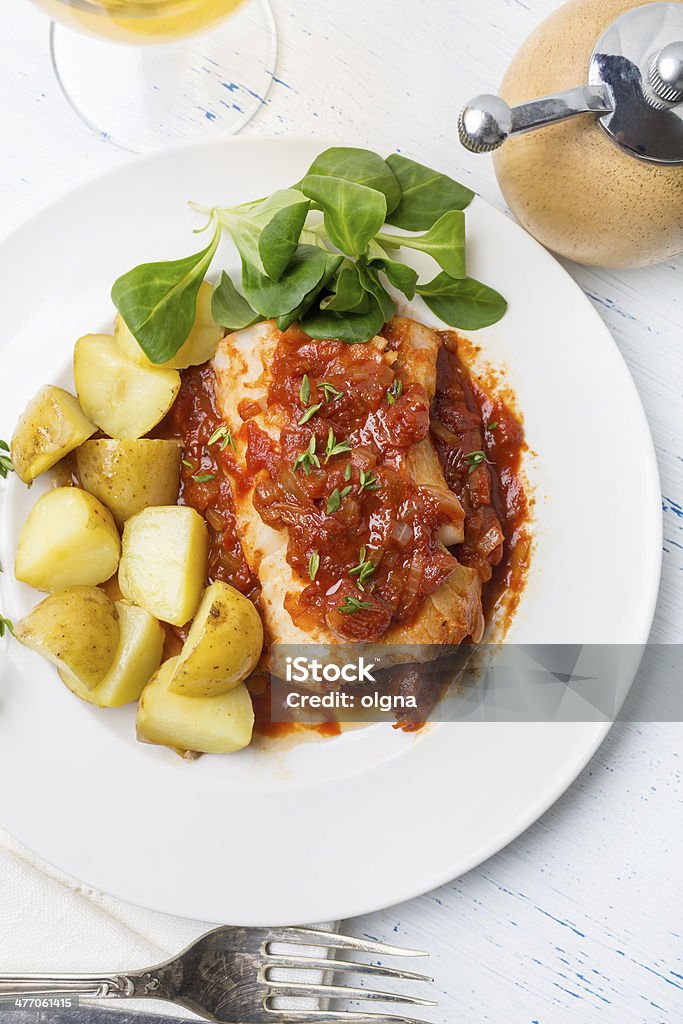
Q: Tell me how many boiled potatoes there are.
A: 10